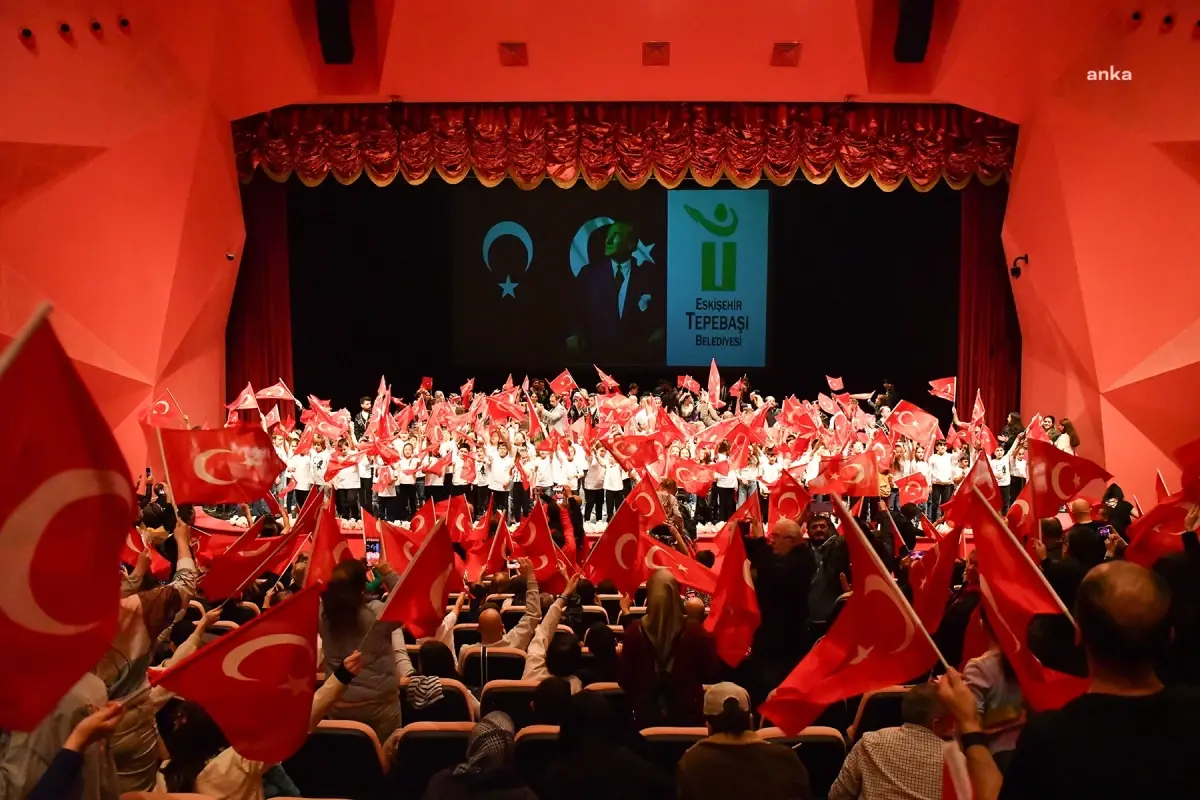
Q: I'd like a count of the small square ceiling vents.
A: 3